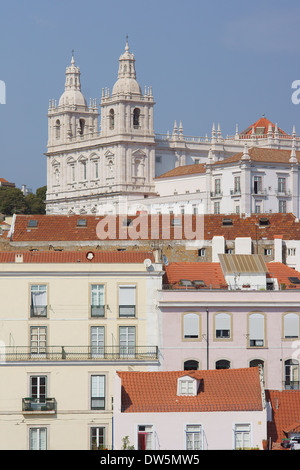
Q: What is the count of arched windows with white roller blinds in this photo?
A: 4